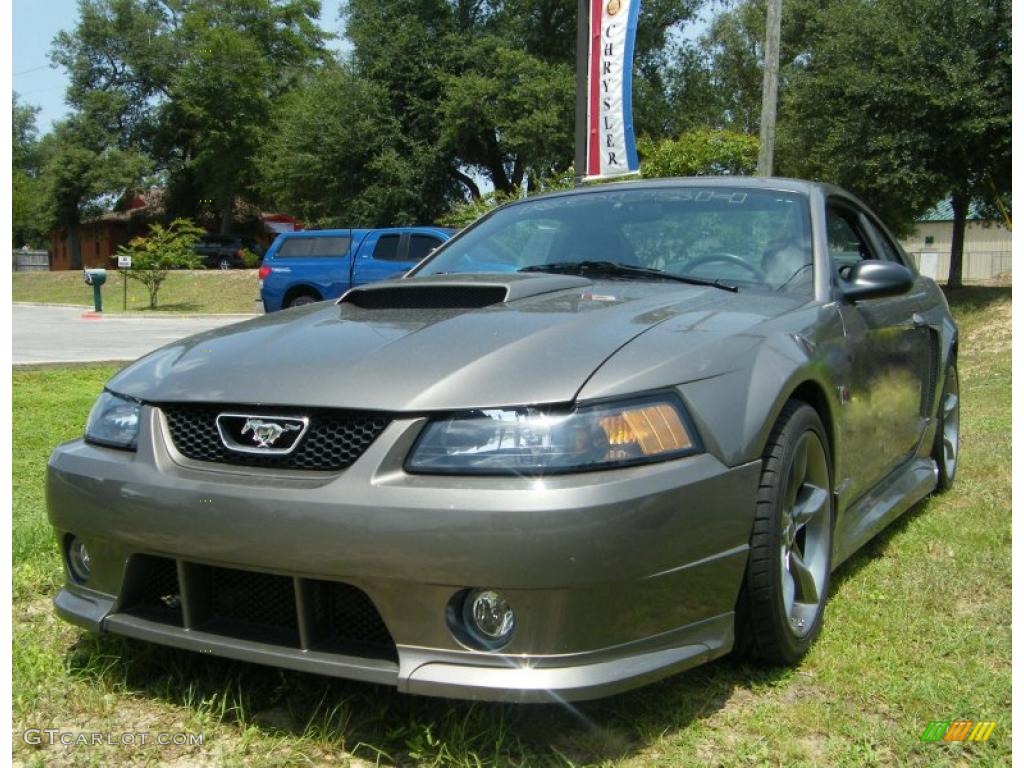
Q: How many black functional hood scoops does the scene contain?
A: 1